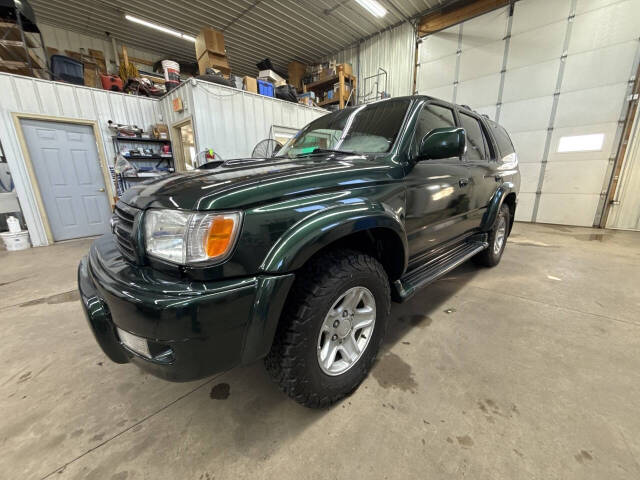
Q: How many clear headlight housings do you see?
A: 1